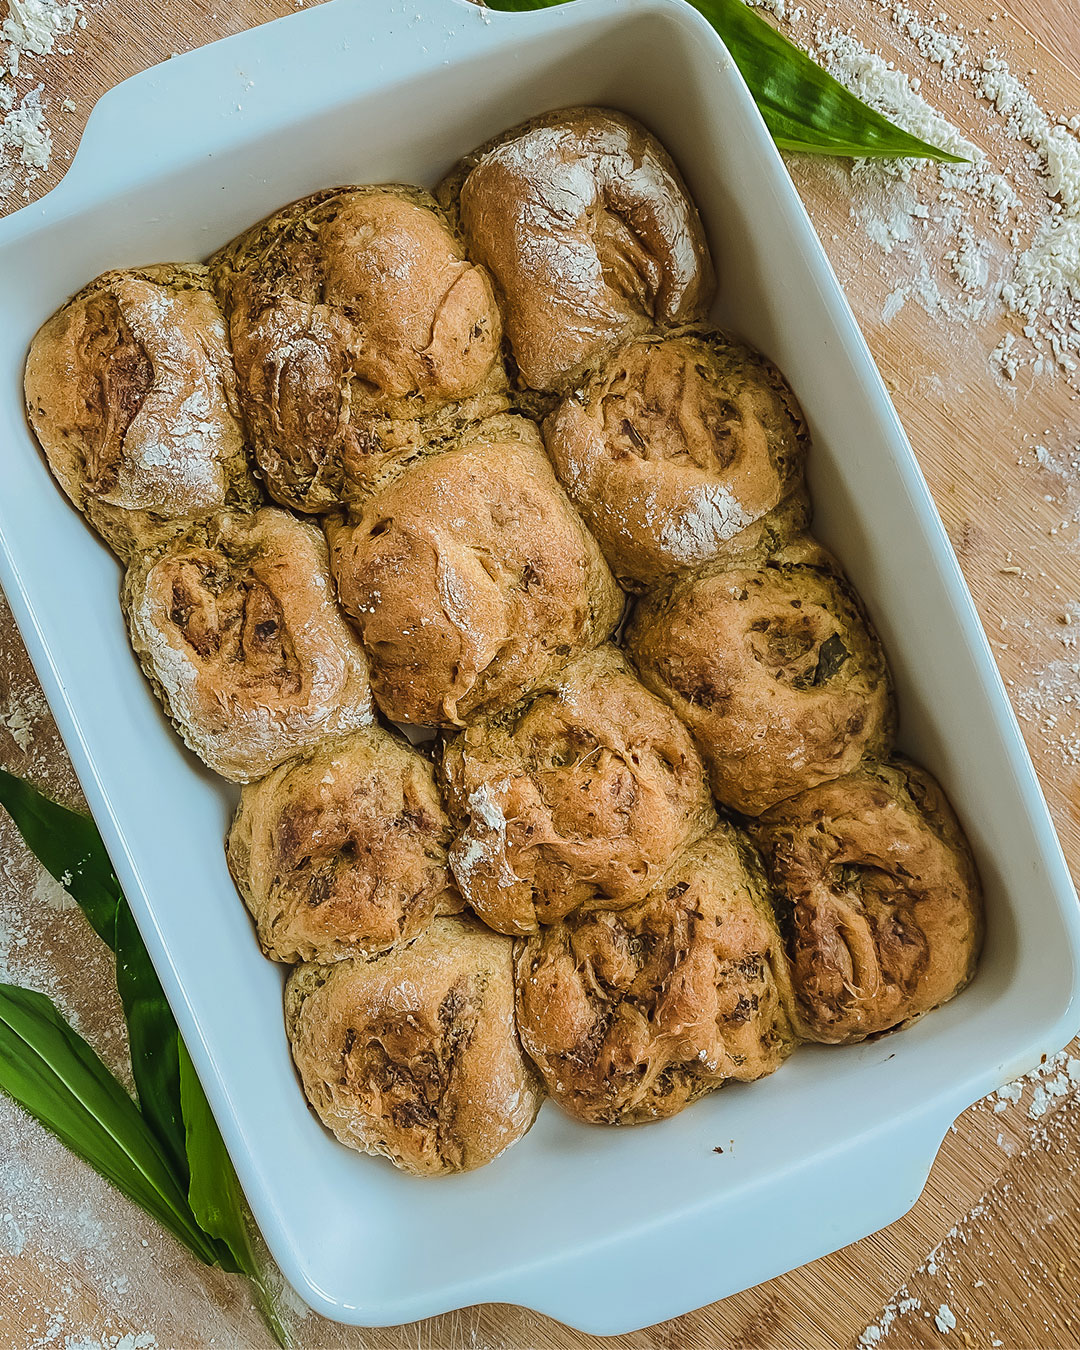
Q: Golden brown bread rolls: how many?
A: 12